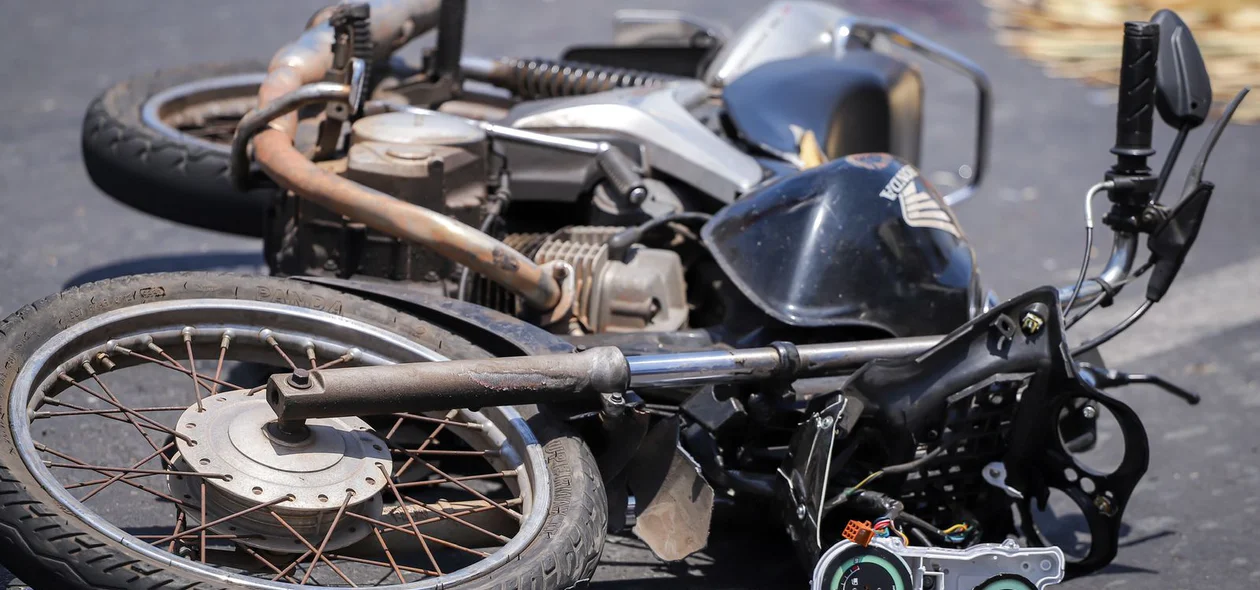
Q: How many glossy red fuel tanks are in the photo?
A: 0